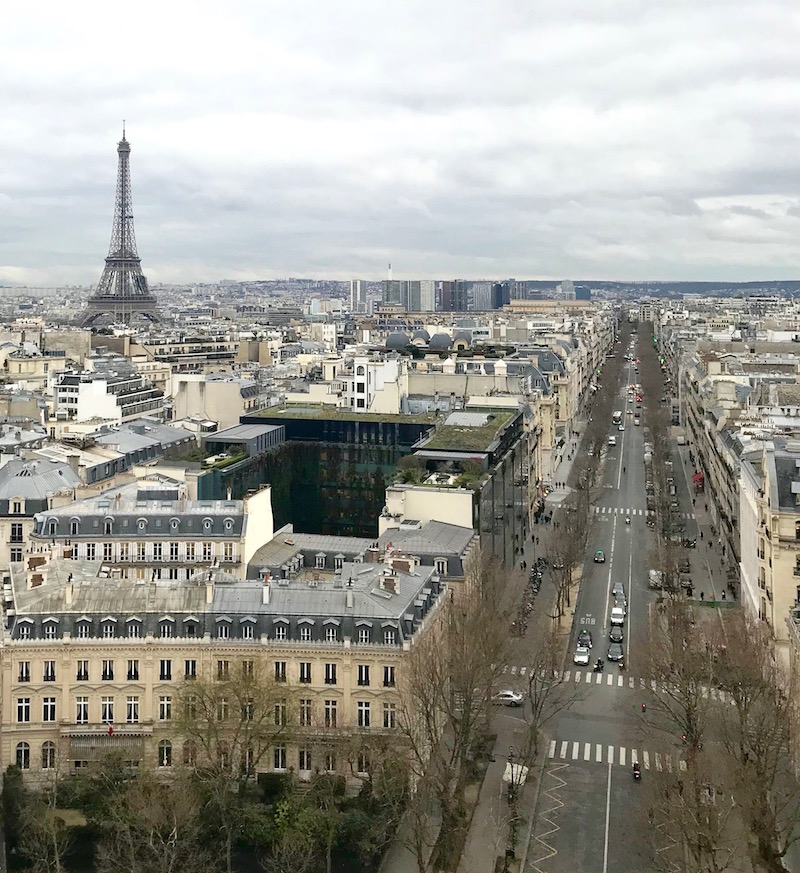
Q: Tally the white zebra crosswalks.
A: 3